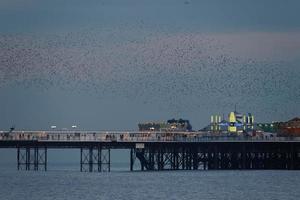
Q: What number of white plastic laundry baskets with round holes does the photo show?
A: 0